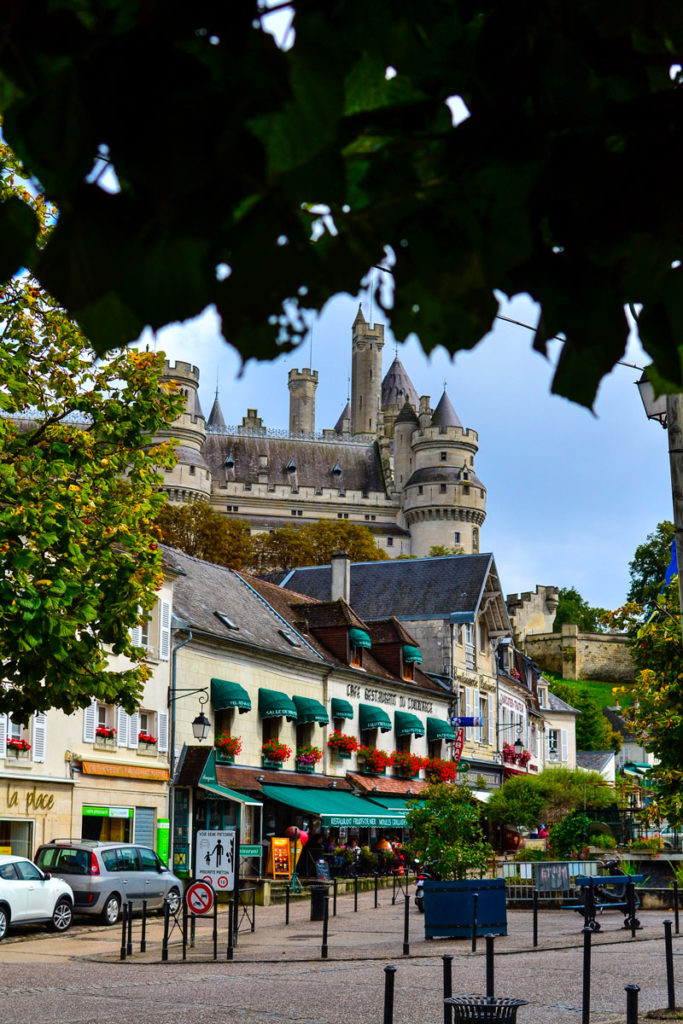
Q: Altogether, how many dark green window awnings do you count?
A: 9